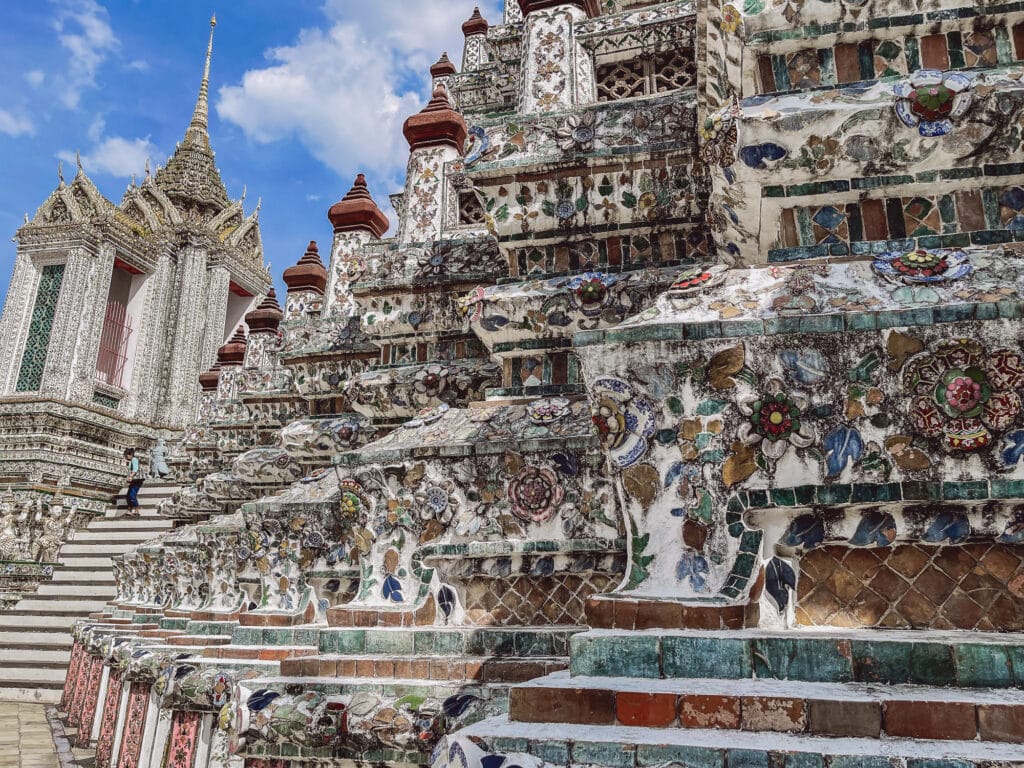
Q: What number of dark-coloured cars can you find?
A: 0